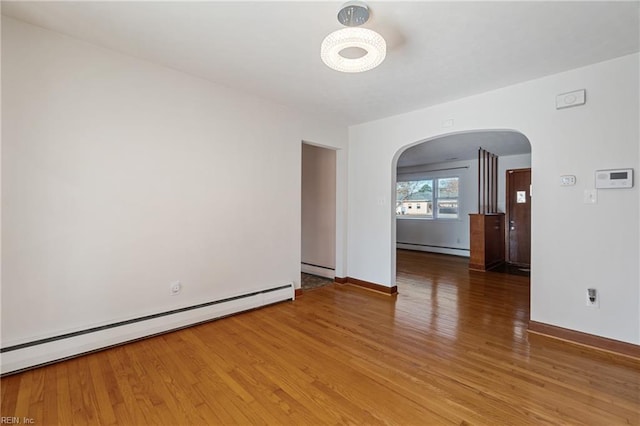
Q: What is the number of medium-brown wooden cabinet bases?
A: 1